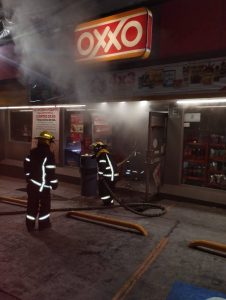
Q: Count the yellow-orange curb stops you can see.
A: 3